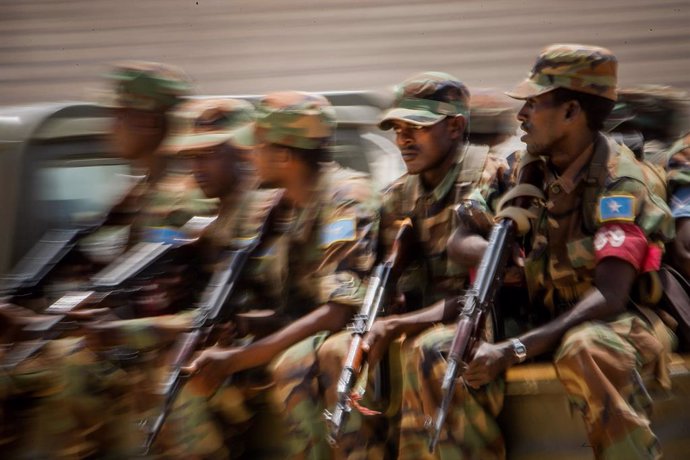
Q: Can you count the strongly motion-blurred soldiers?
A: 3